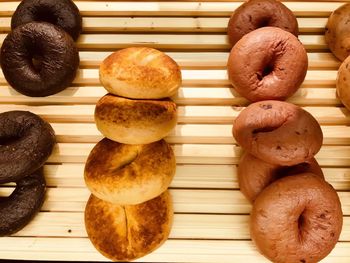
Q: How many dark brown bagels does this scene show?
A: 4